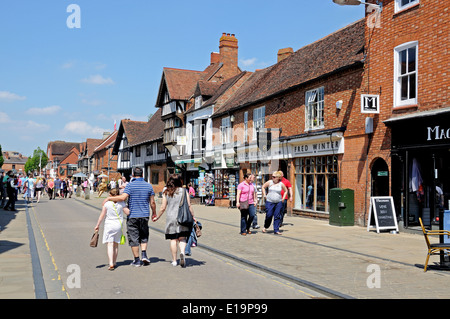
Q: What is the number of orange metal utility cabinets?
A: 0